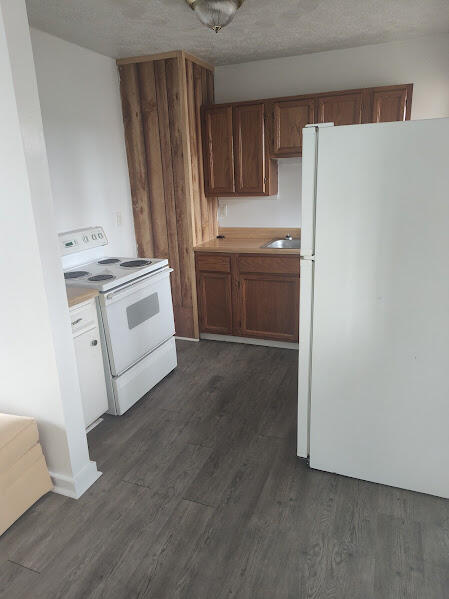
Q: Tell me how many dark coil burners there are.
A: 4